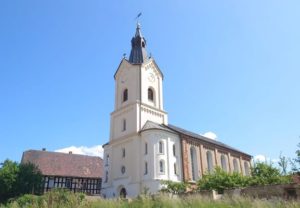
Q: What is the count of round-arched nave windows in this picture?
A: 5